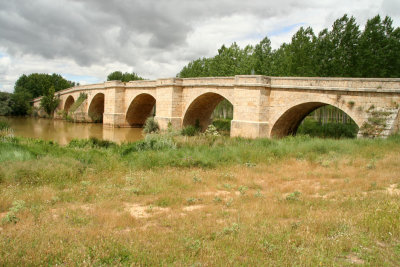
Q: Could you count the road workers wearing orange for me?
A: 0